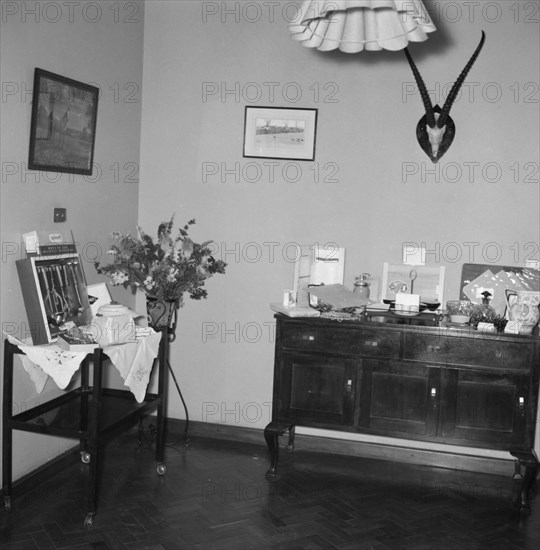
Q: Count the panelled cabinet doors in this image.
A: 3